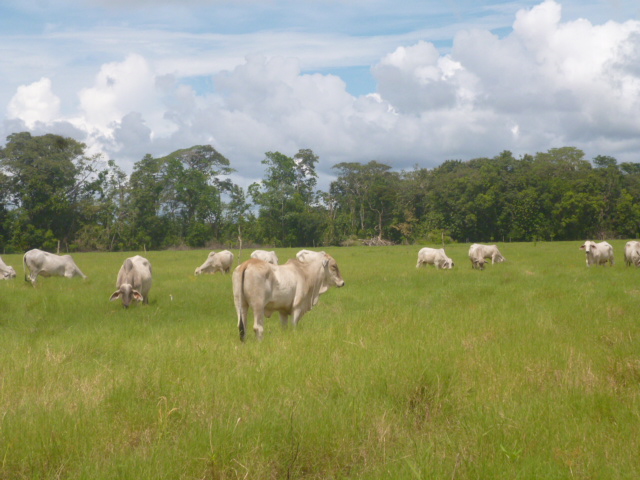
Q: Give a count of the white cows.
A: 12